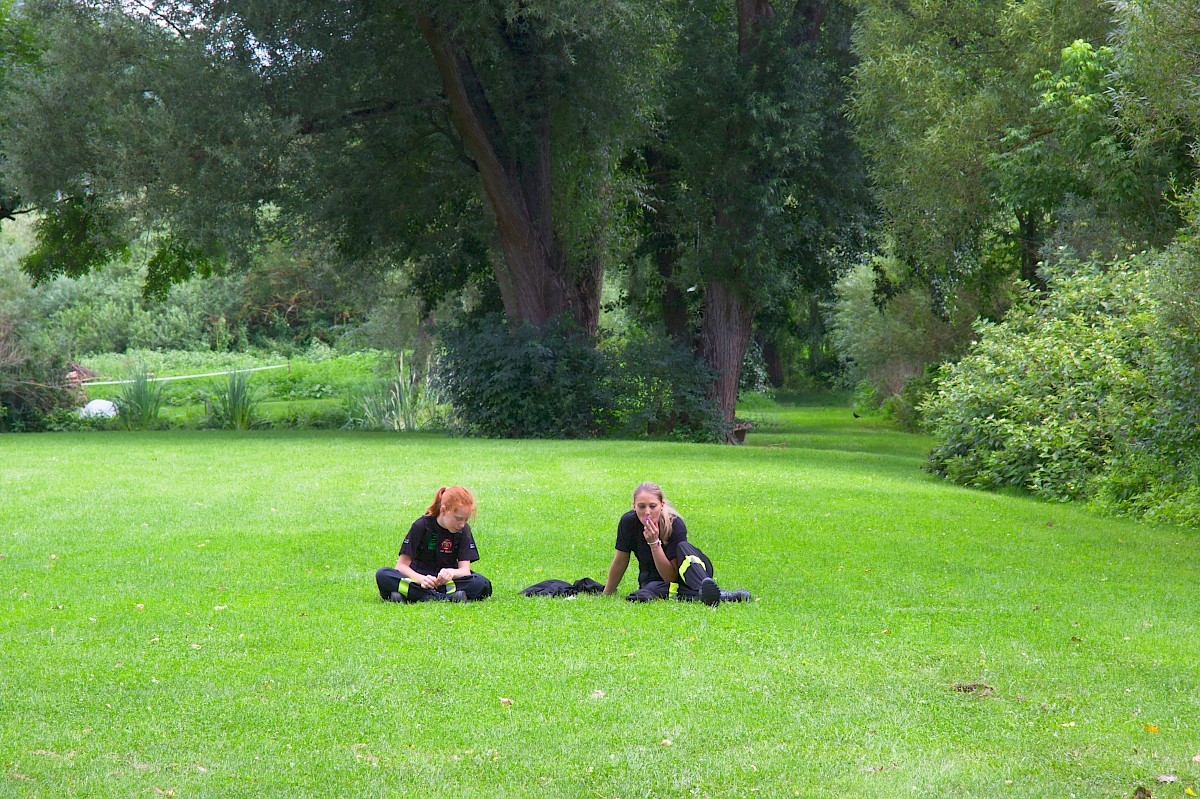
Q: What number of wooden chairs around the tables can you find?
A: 0